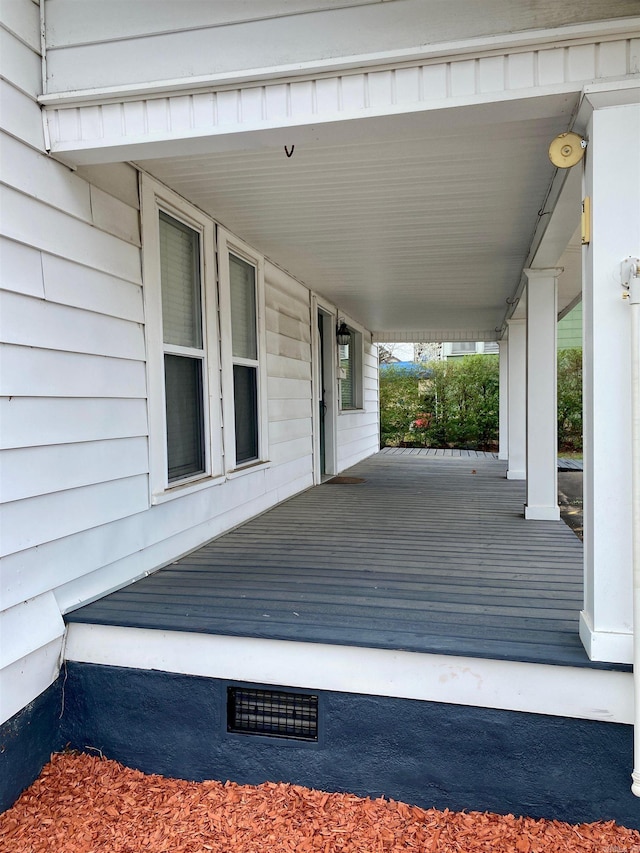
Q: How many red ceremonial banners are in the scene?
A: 0